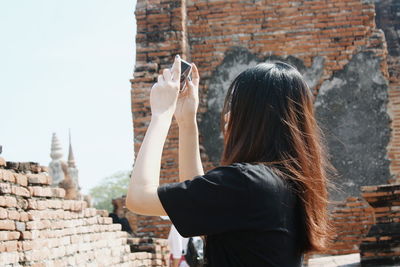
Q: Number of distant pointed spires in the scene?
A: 2